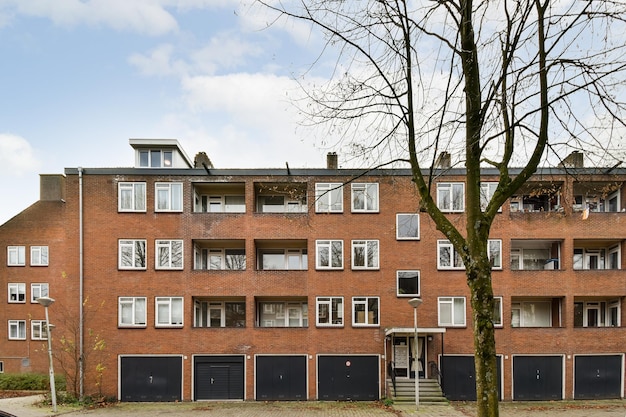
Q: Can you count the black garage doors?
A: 7